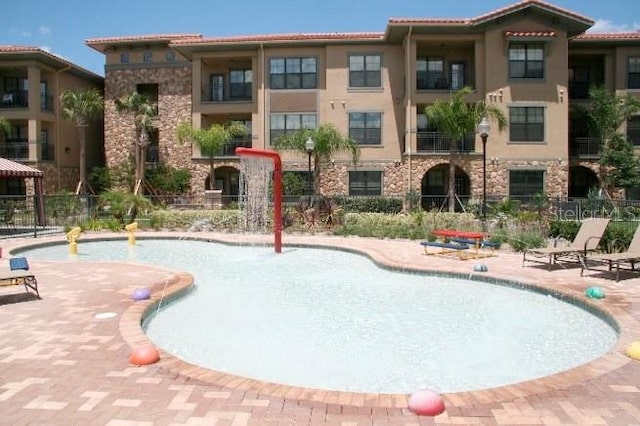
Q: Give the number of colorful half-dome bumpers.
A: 6